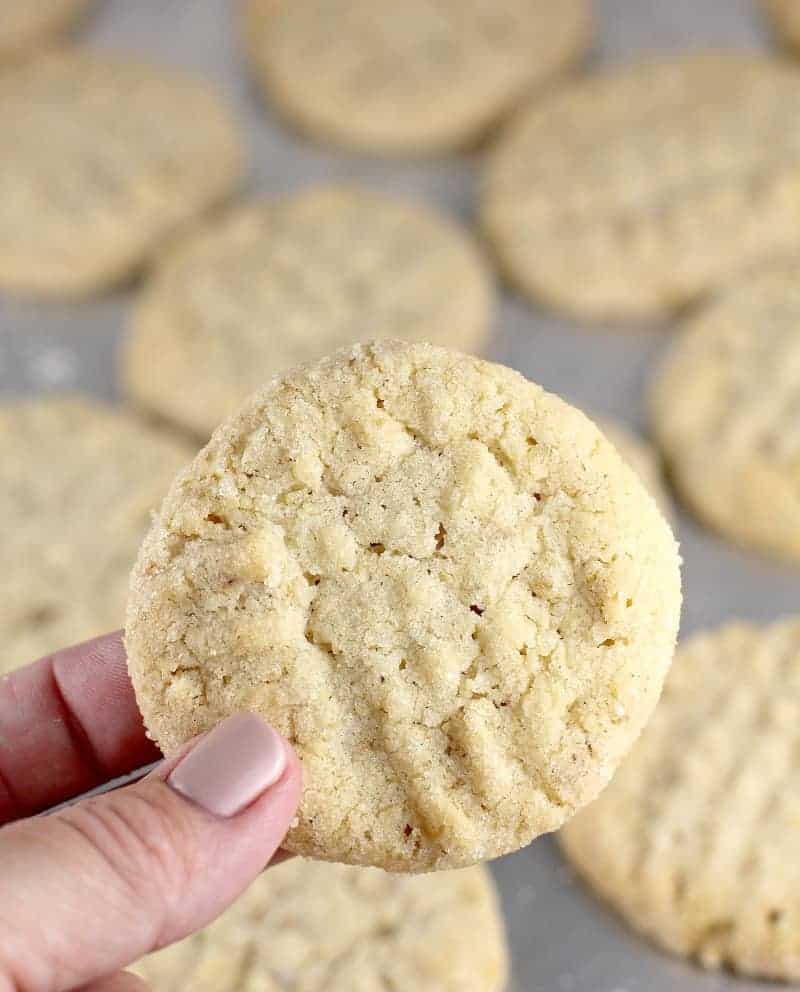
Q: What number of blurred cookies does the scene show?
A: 11